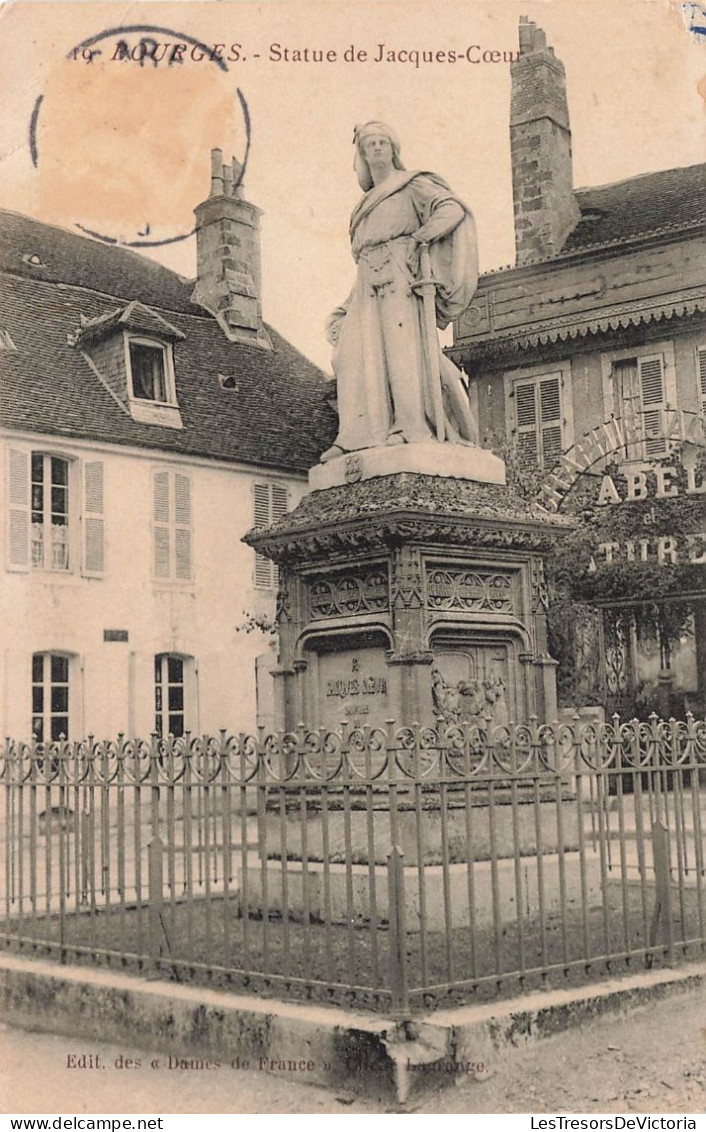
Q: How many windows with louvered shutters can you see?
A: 6